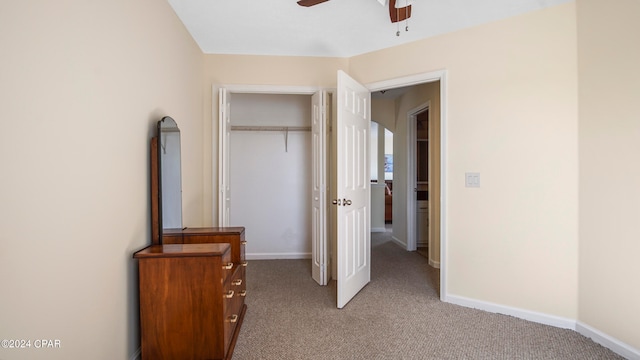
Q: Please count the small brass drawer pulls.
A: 7